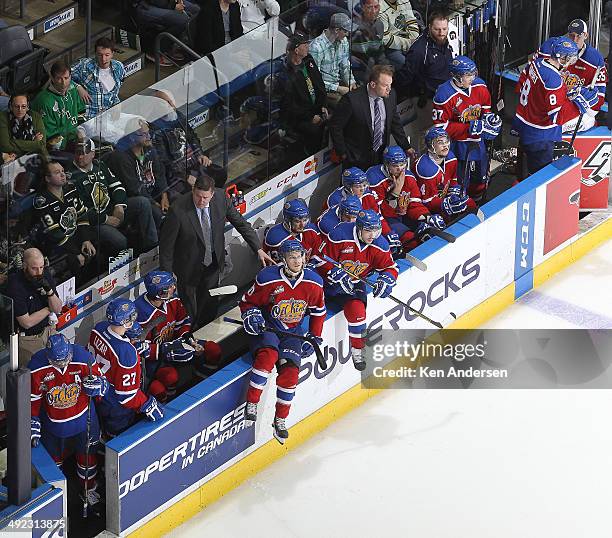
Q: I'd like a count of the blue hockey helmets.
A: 12